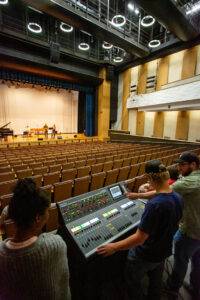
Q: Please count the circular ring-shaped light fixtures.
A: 9